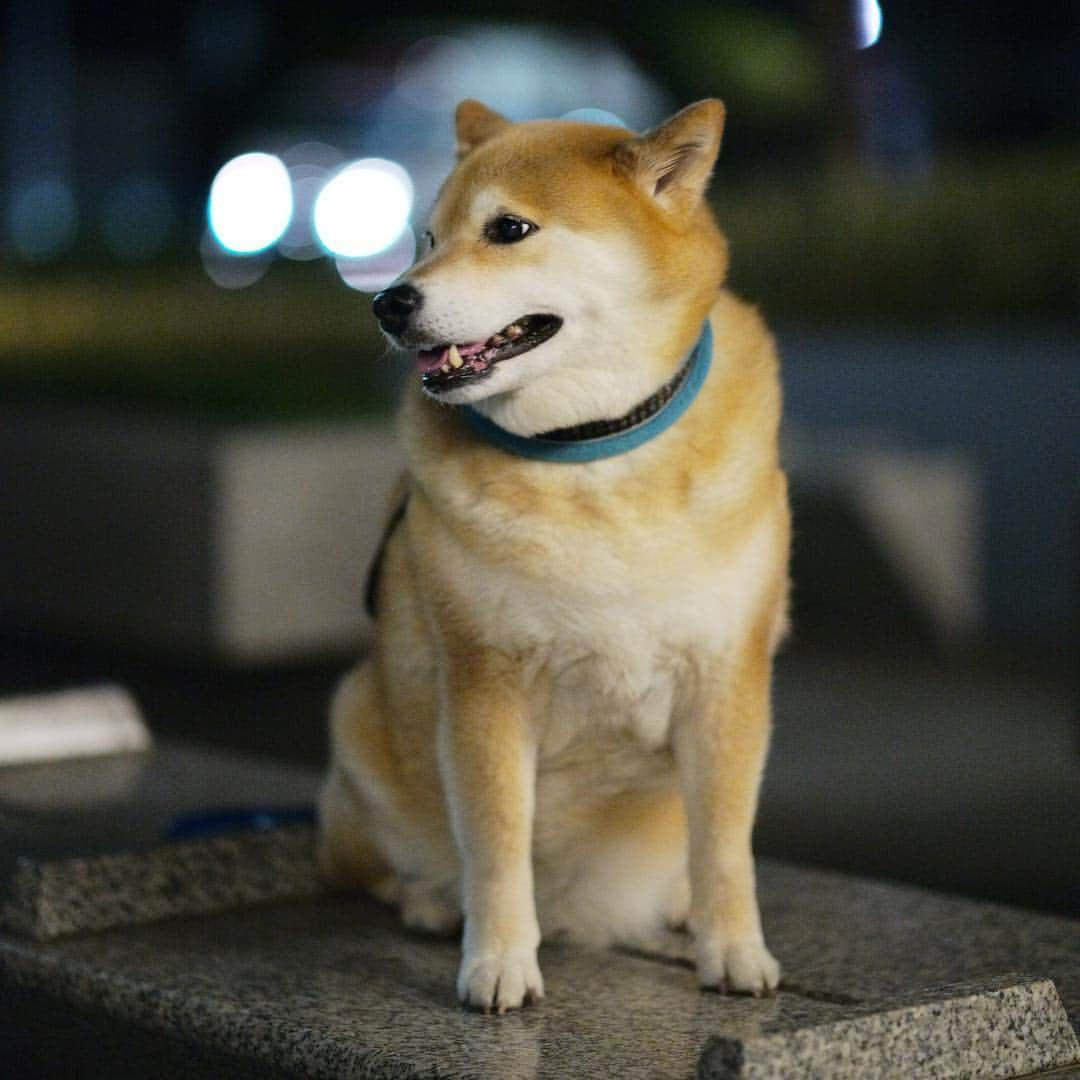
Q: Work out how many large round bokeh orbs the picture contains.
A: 2